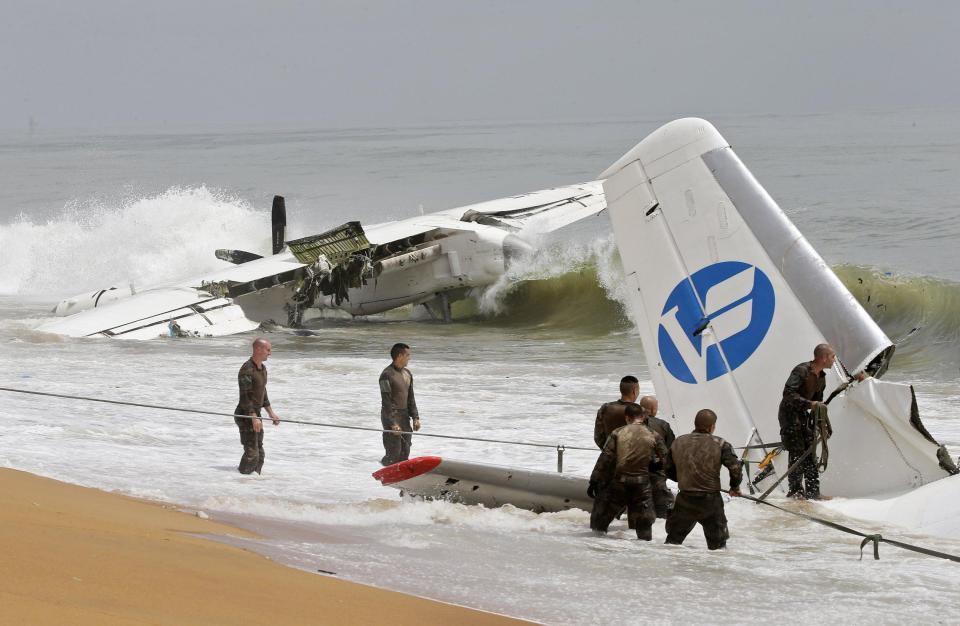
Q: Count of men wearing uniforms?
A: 7